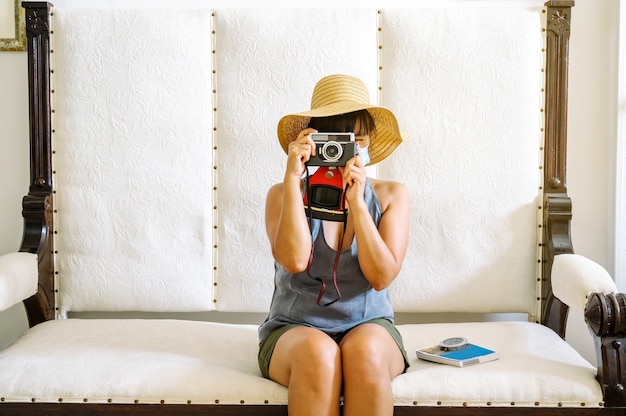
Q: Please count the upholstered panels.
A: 3